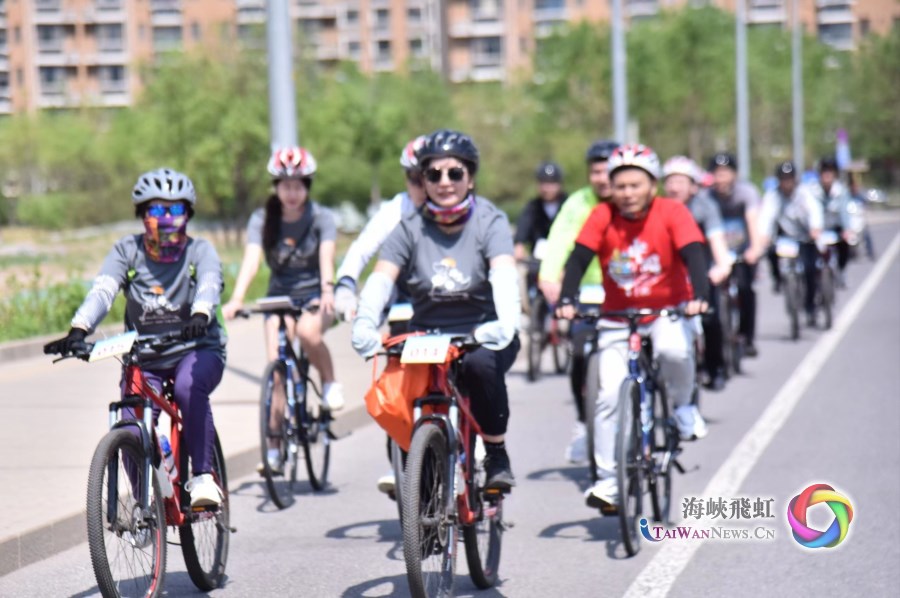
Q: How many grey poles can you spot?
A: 4